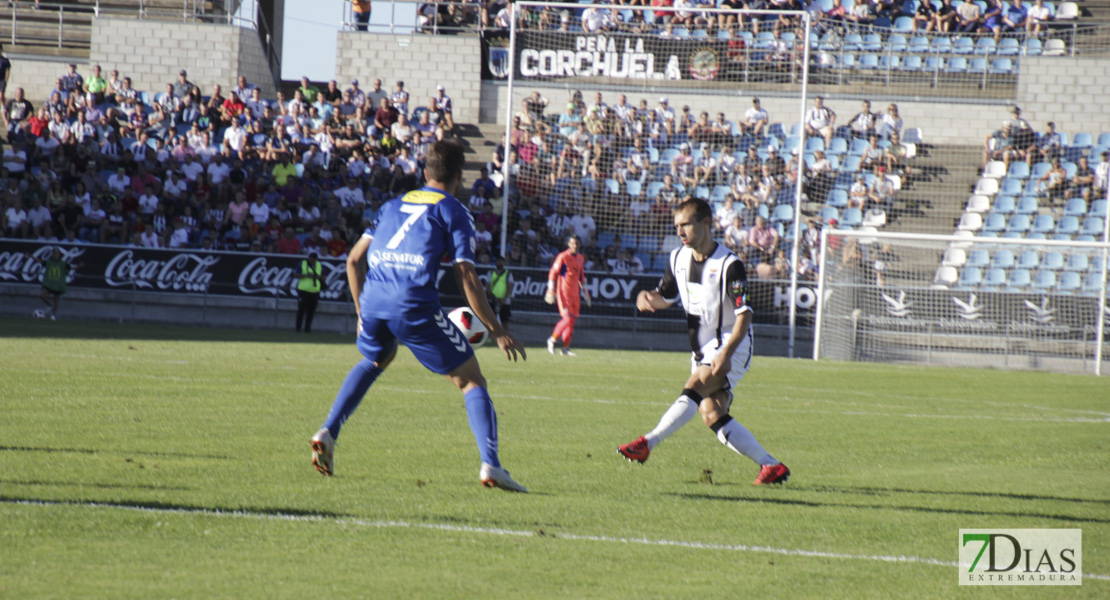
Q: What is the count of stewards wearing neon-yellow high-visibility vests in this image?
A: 2